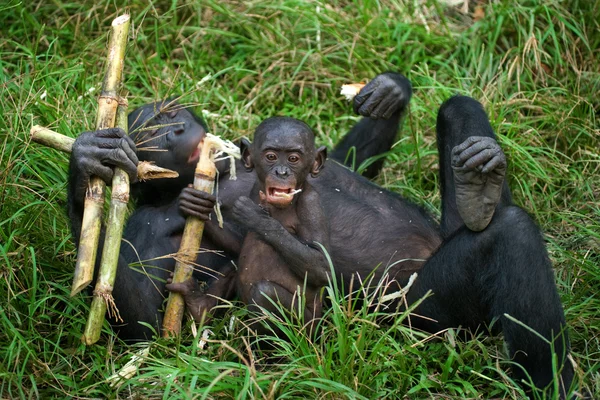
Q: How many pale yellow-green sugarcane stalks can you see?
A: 4